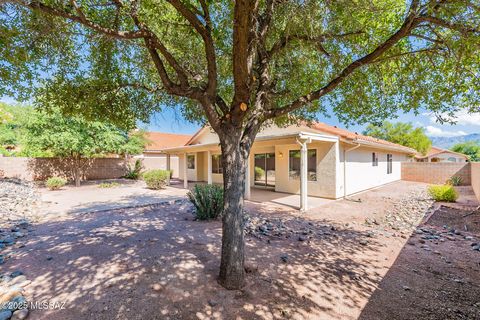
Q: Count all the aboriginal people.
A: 0